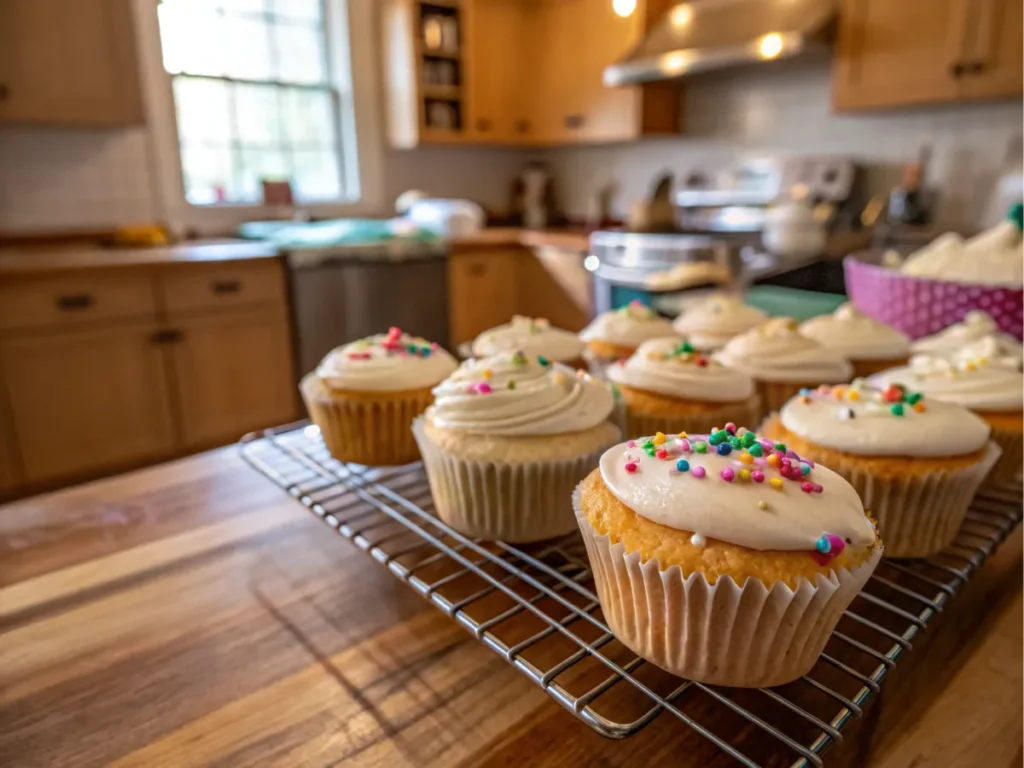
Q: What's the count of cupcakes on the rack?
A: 12